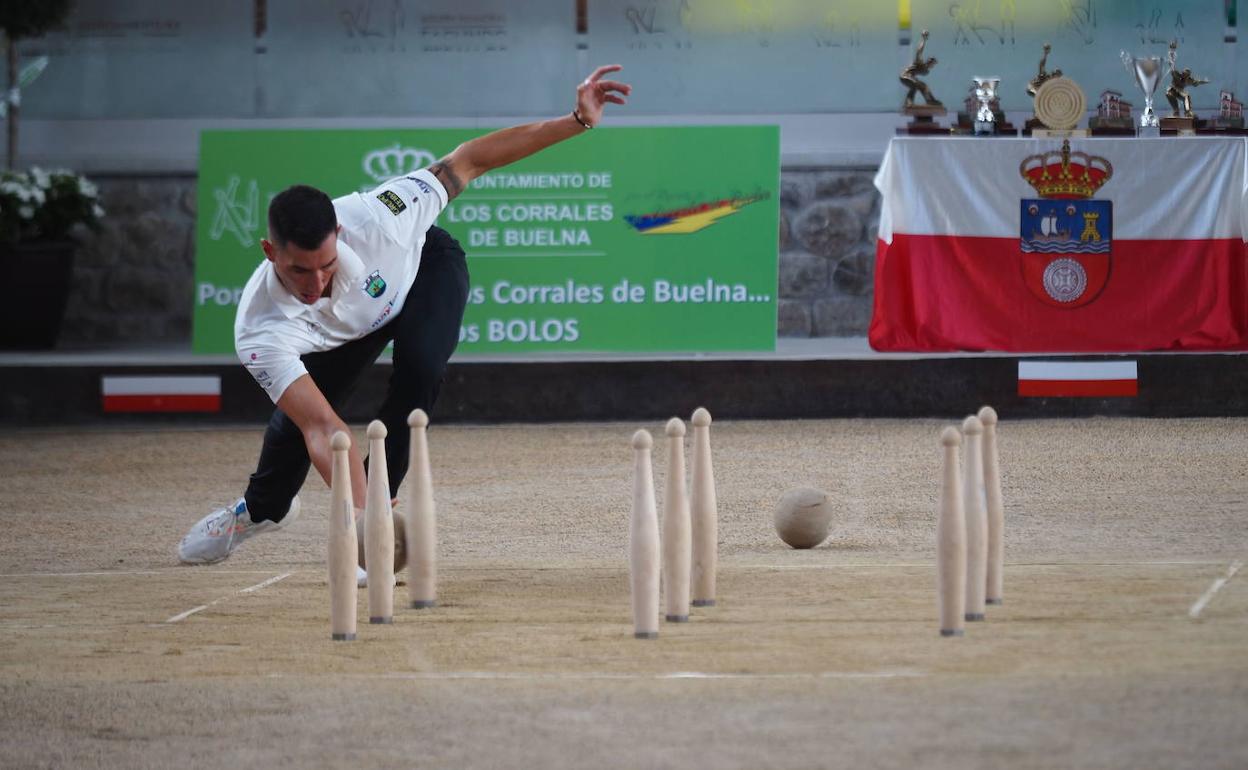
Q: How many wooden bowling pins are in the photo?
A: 9